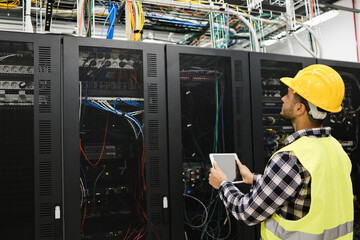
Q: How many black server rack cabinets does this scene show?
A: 5